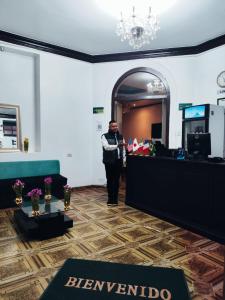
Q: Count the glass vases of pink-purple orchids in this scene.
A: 4